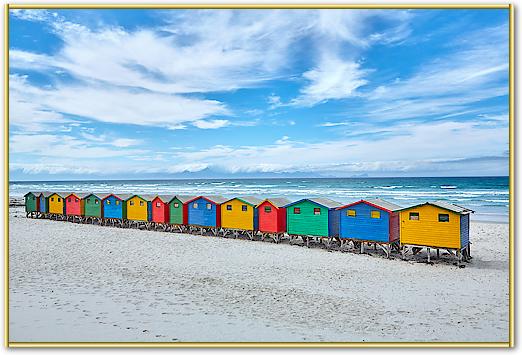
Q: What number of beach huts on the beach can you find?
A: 15